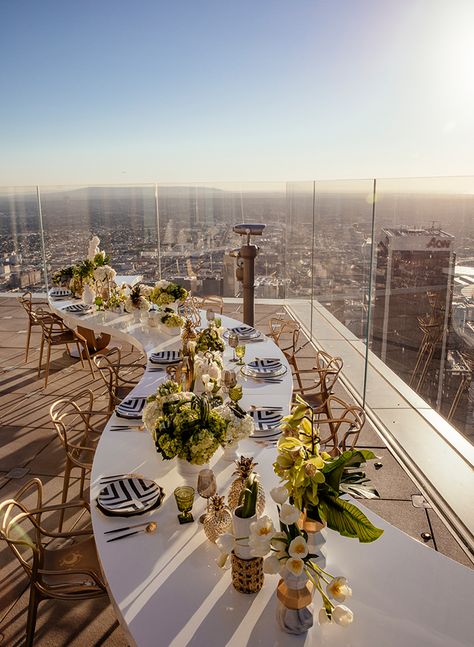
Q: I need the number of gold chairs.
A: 9